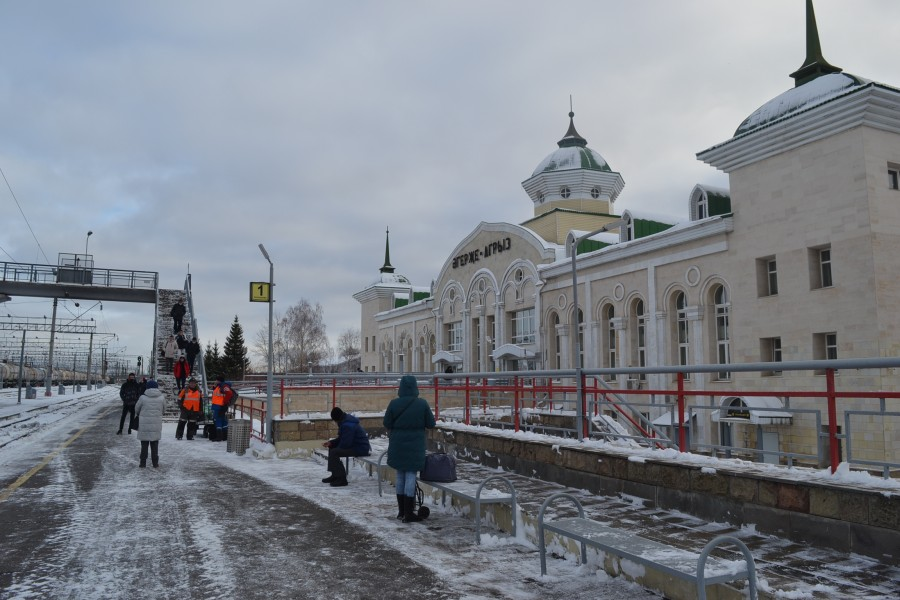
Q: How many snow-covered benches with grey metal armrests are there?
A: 3